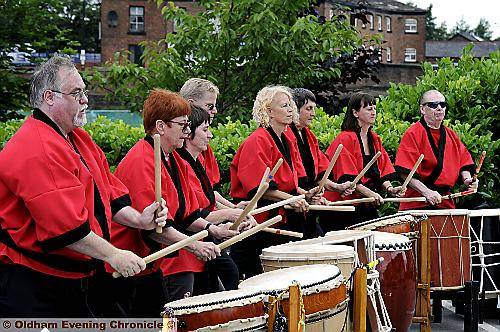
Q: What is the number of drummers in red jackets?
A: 8